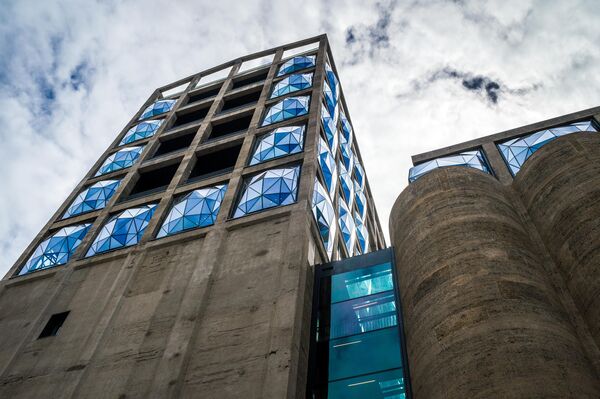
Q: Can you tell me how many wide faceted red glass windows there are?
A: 0